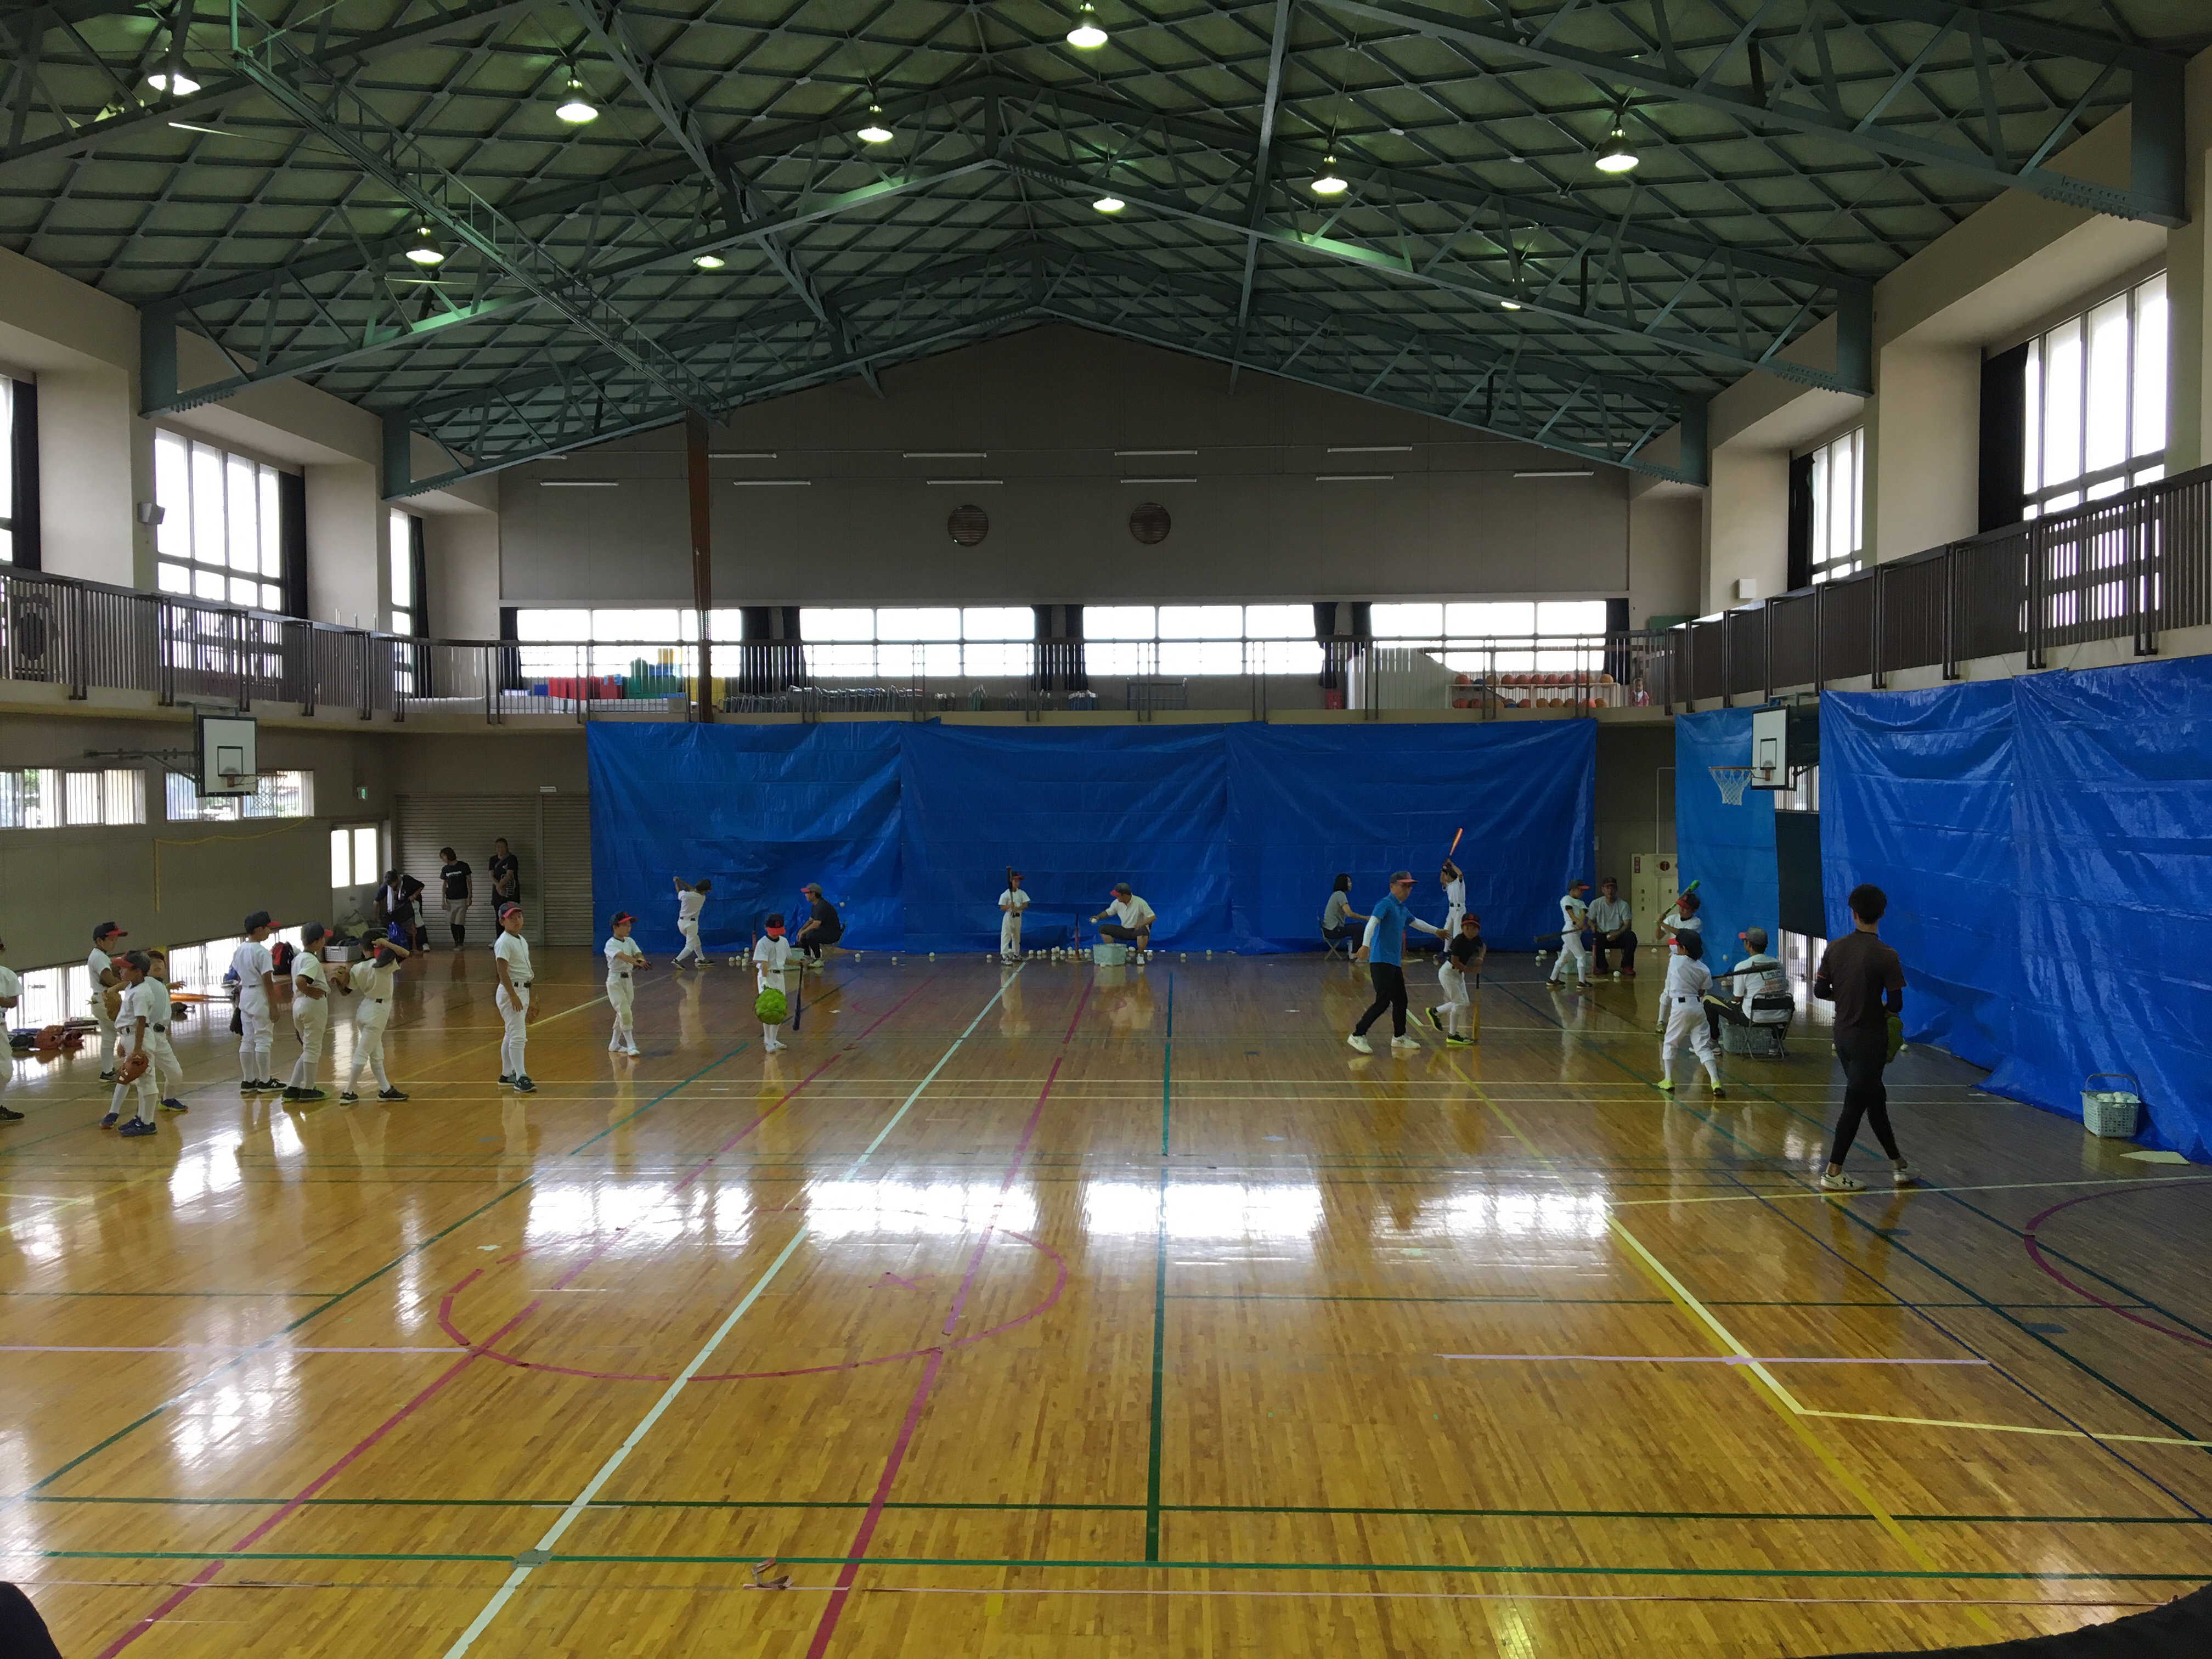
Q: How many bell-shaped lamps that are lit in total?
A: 10